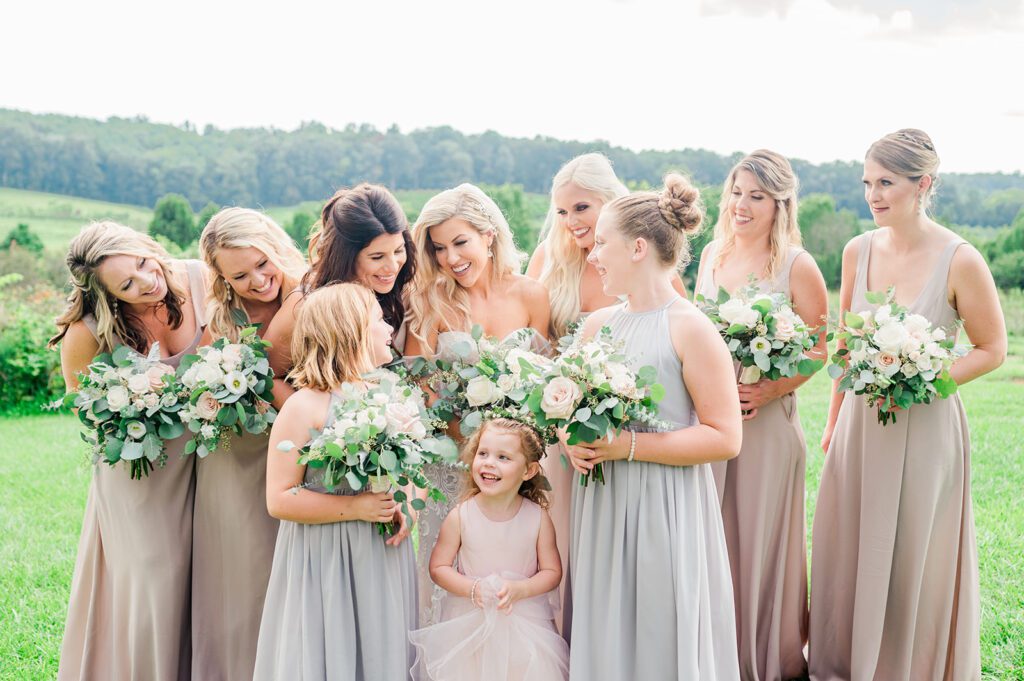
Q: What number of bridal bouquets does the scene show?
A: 7